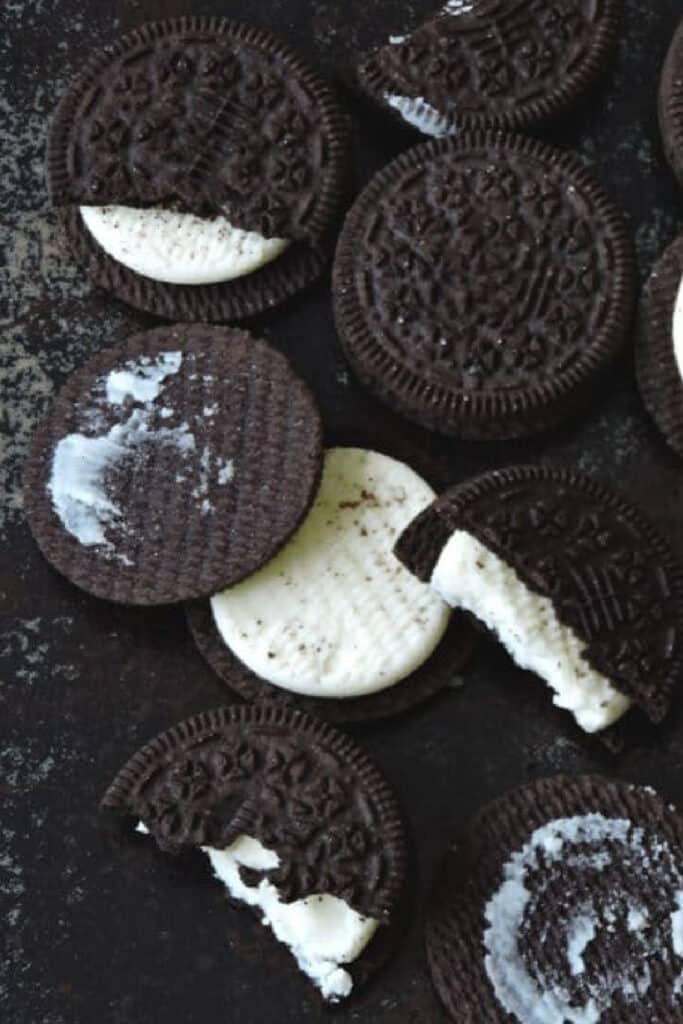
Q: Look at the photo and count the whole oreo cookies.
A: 1